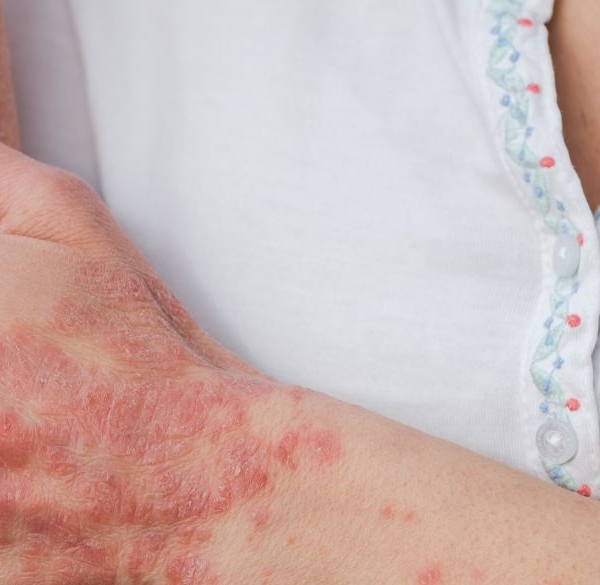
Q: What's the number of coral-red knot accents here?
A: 7